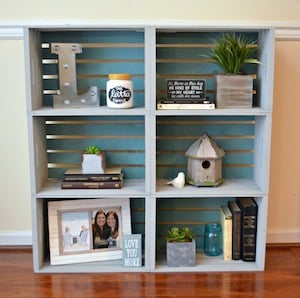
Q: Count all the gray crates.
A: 6